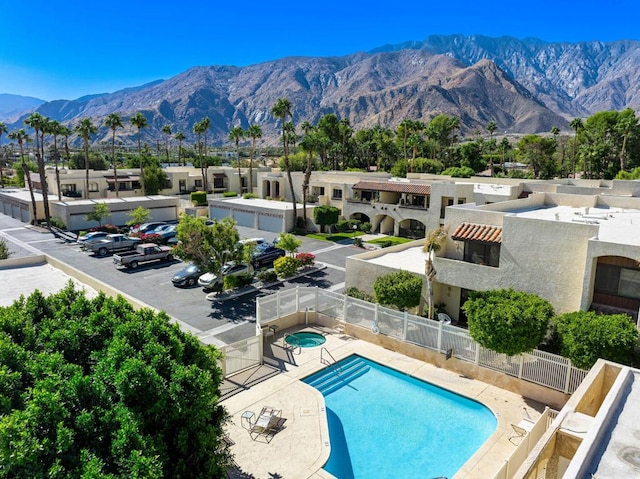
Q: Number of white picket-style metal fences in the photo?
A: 1